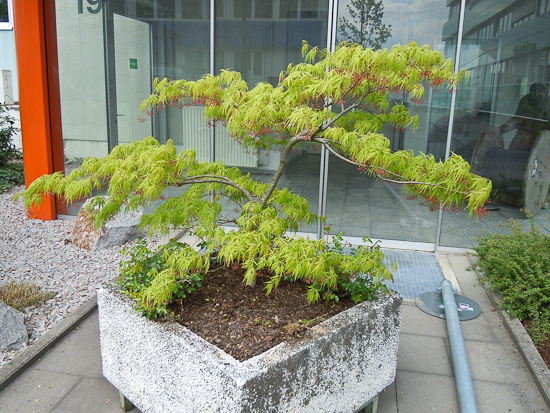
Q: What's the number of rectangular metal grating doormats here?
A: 1